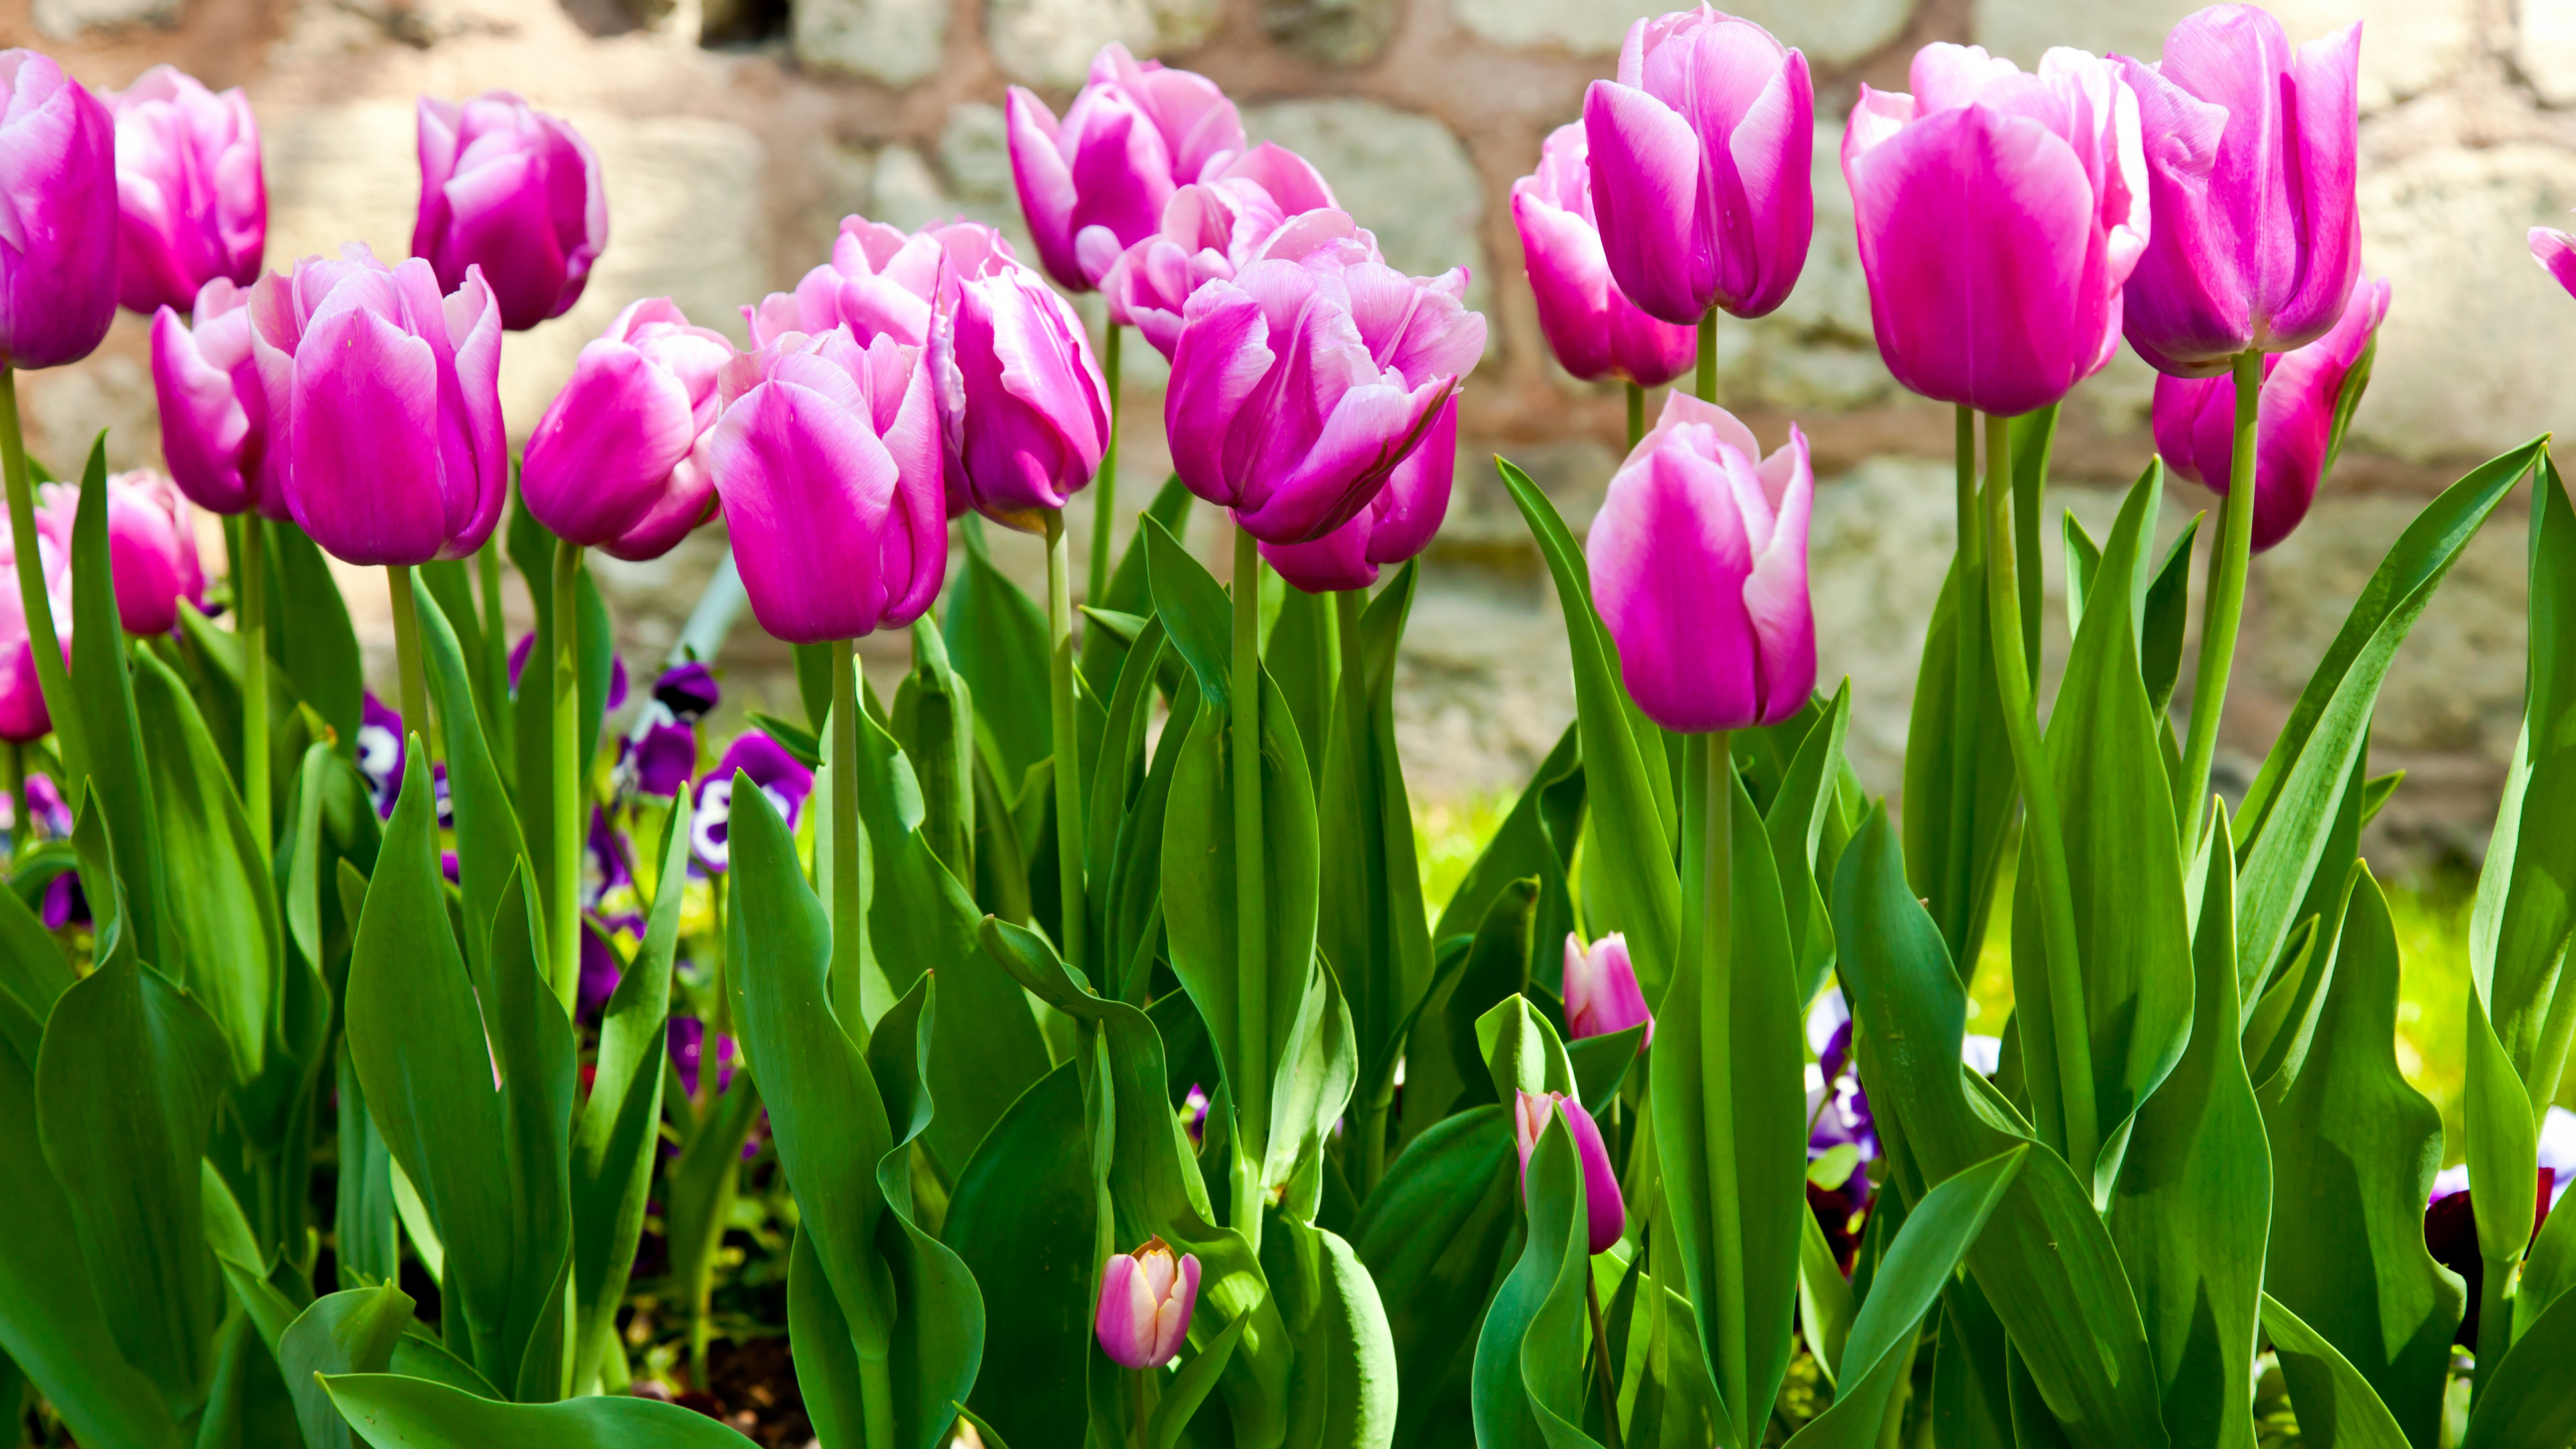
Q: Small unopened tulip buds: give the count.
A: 3